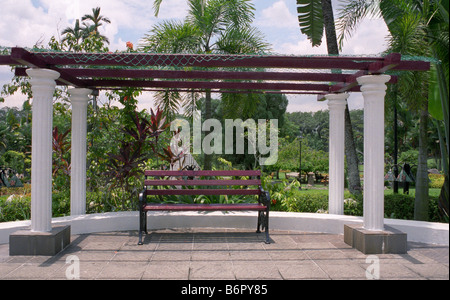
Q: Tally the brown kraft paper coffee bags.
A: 0